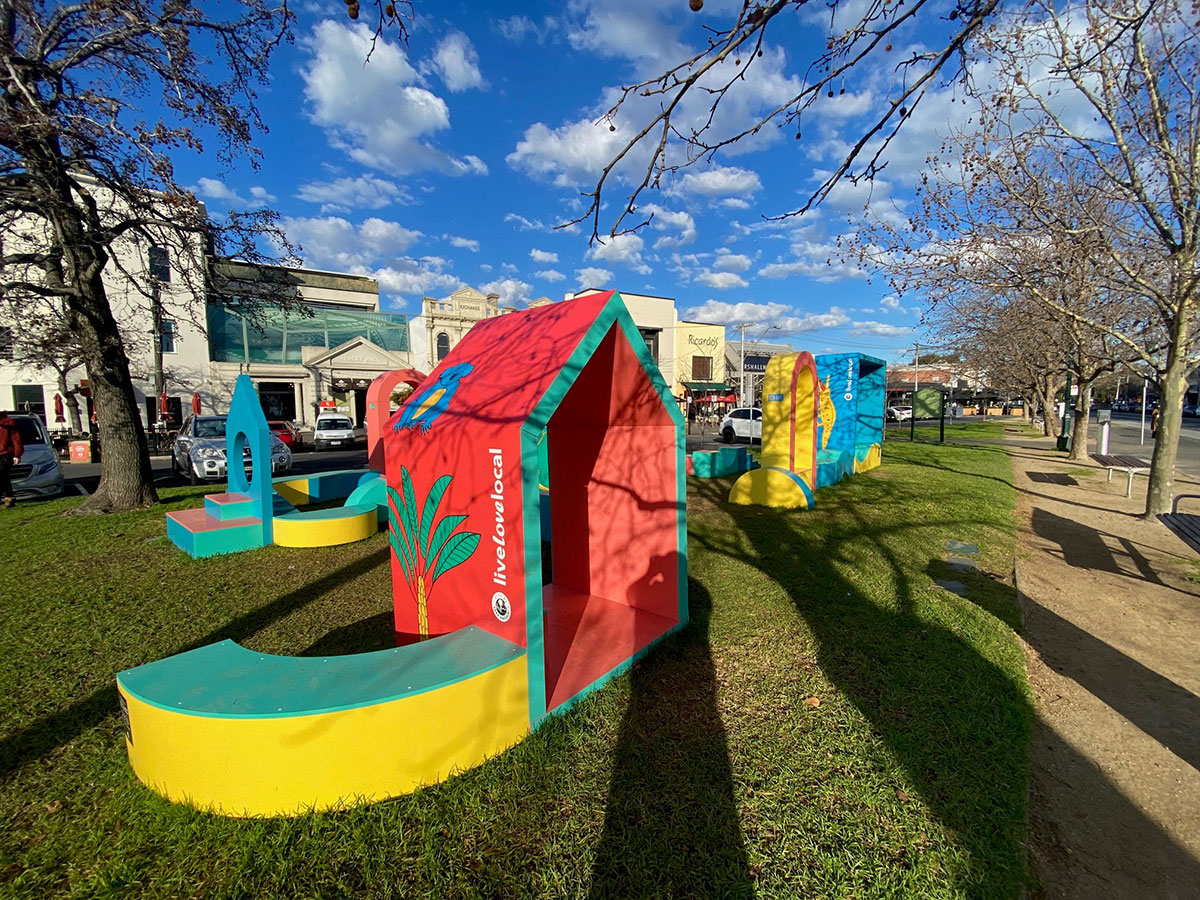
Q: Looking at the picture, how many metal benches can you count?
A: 2